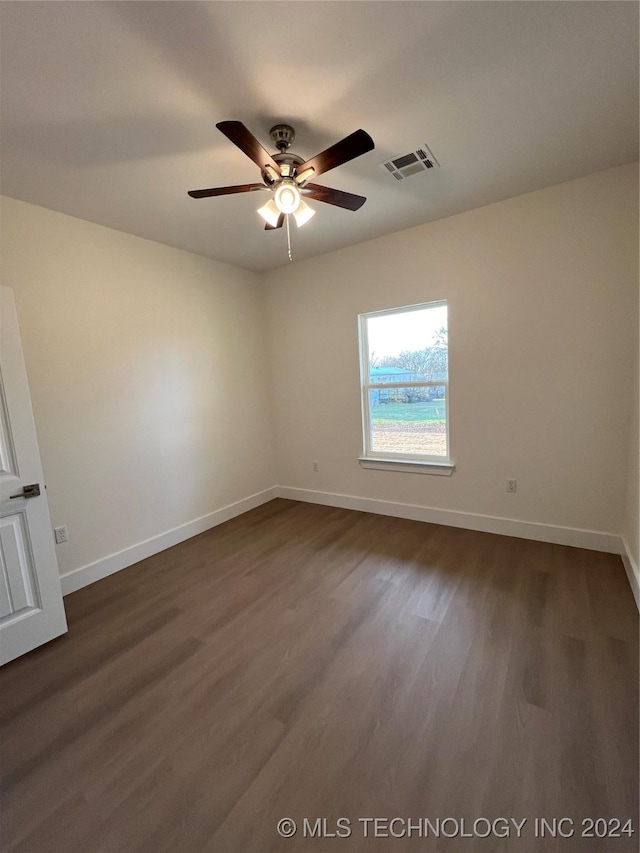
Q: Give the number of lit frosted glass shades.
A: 3